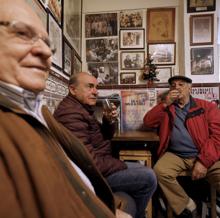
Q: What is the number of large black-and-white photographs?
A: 3